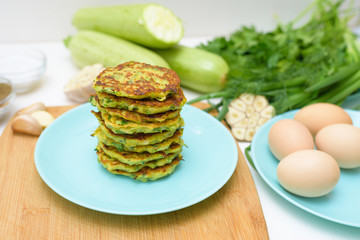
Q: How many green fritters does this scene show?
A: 9